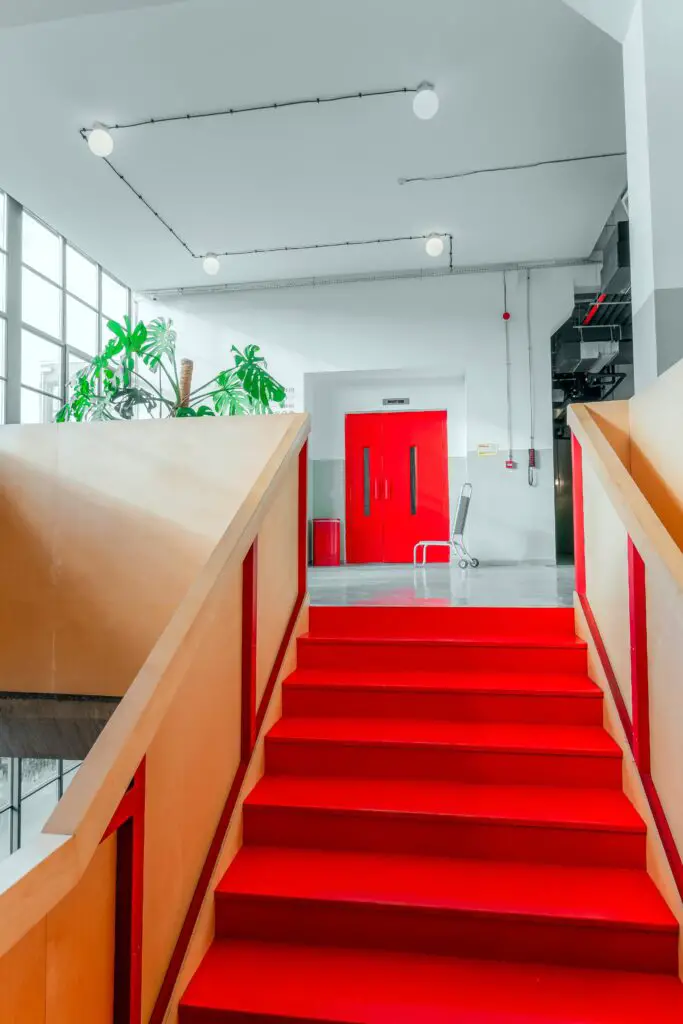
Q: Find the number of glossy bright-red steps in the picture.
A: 7